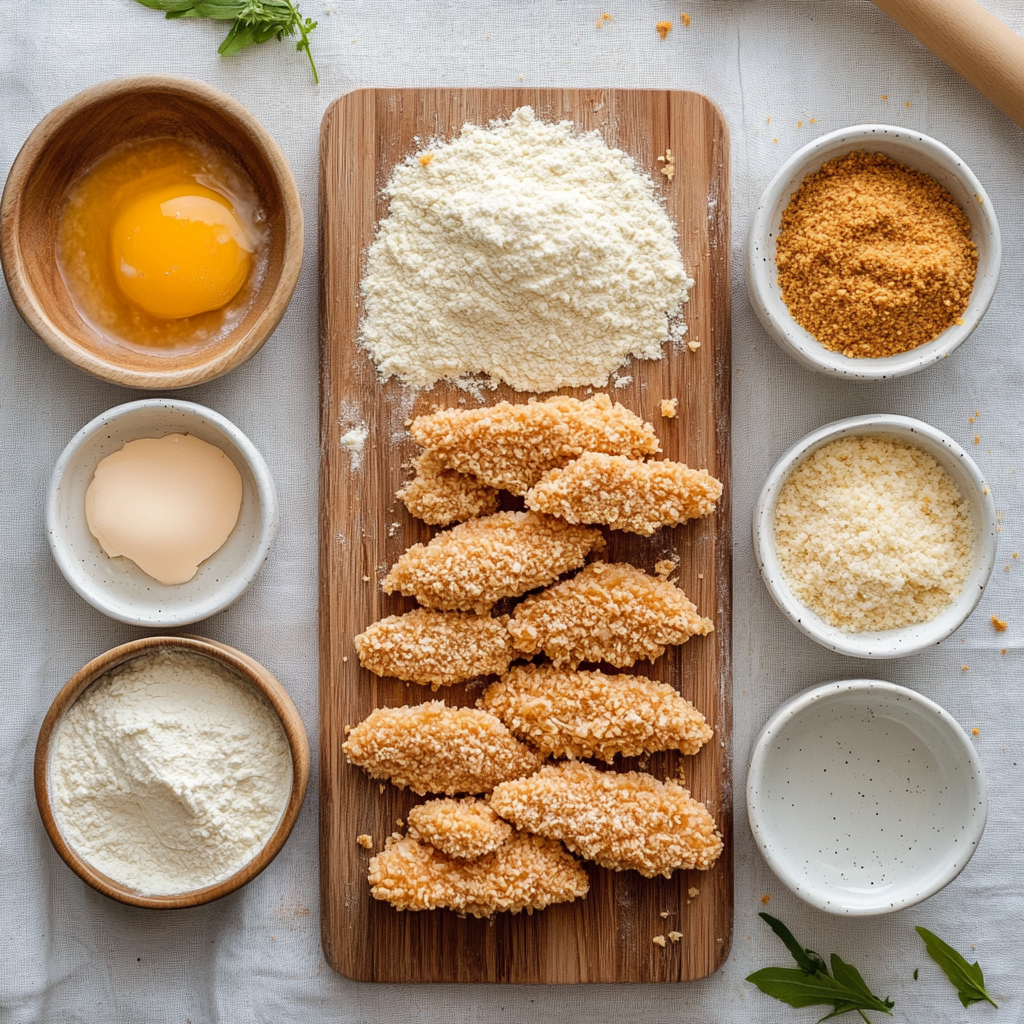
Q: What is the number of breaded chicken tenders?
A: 11